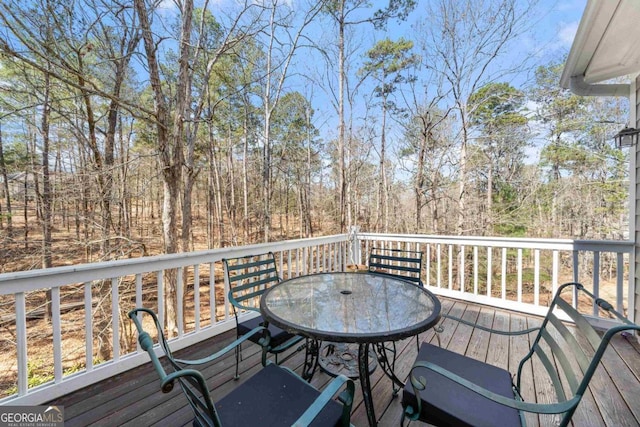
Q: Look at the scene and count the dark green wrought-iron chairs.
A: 4